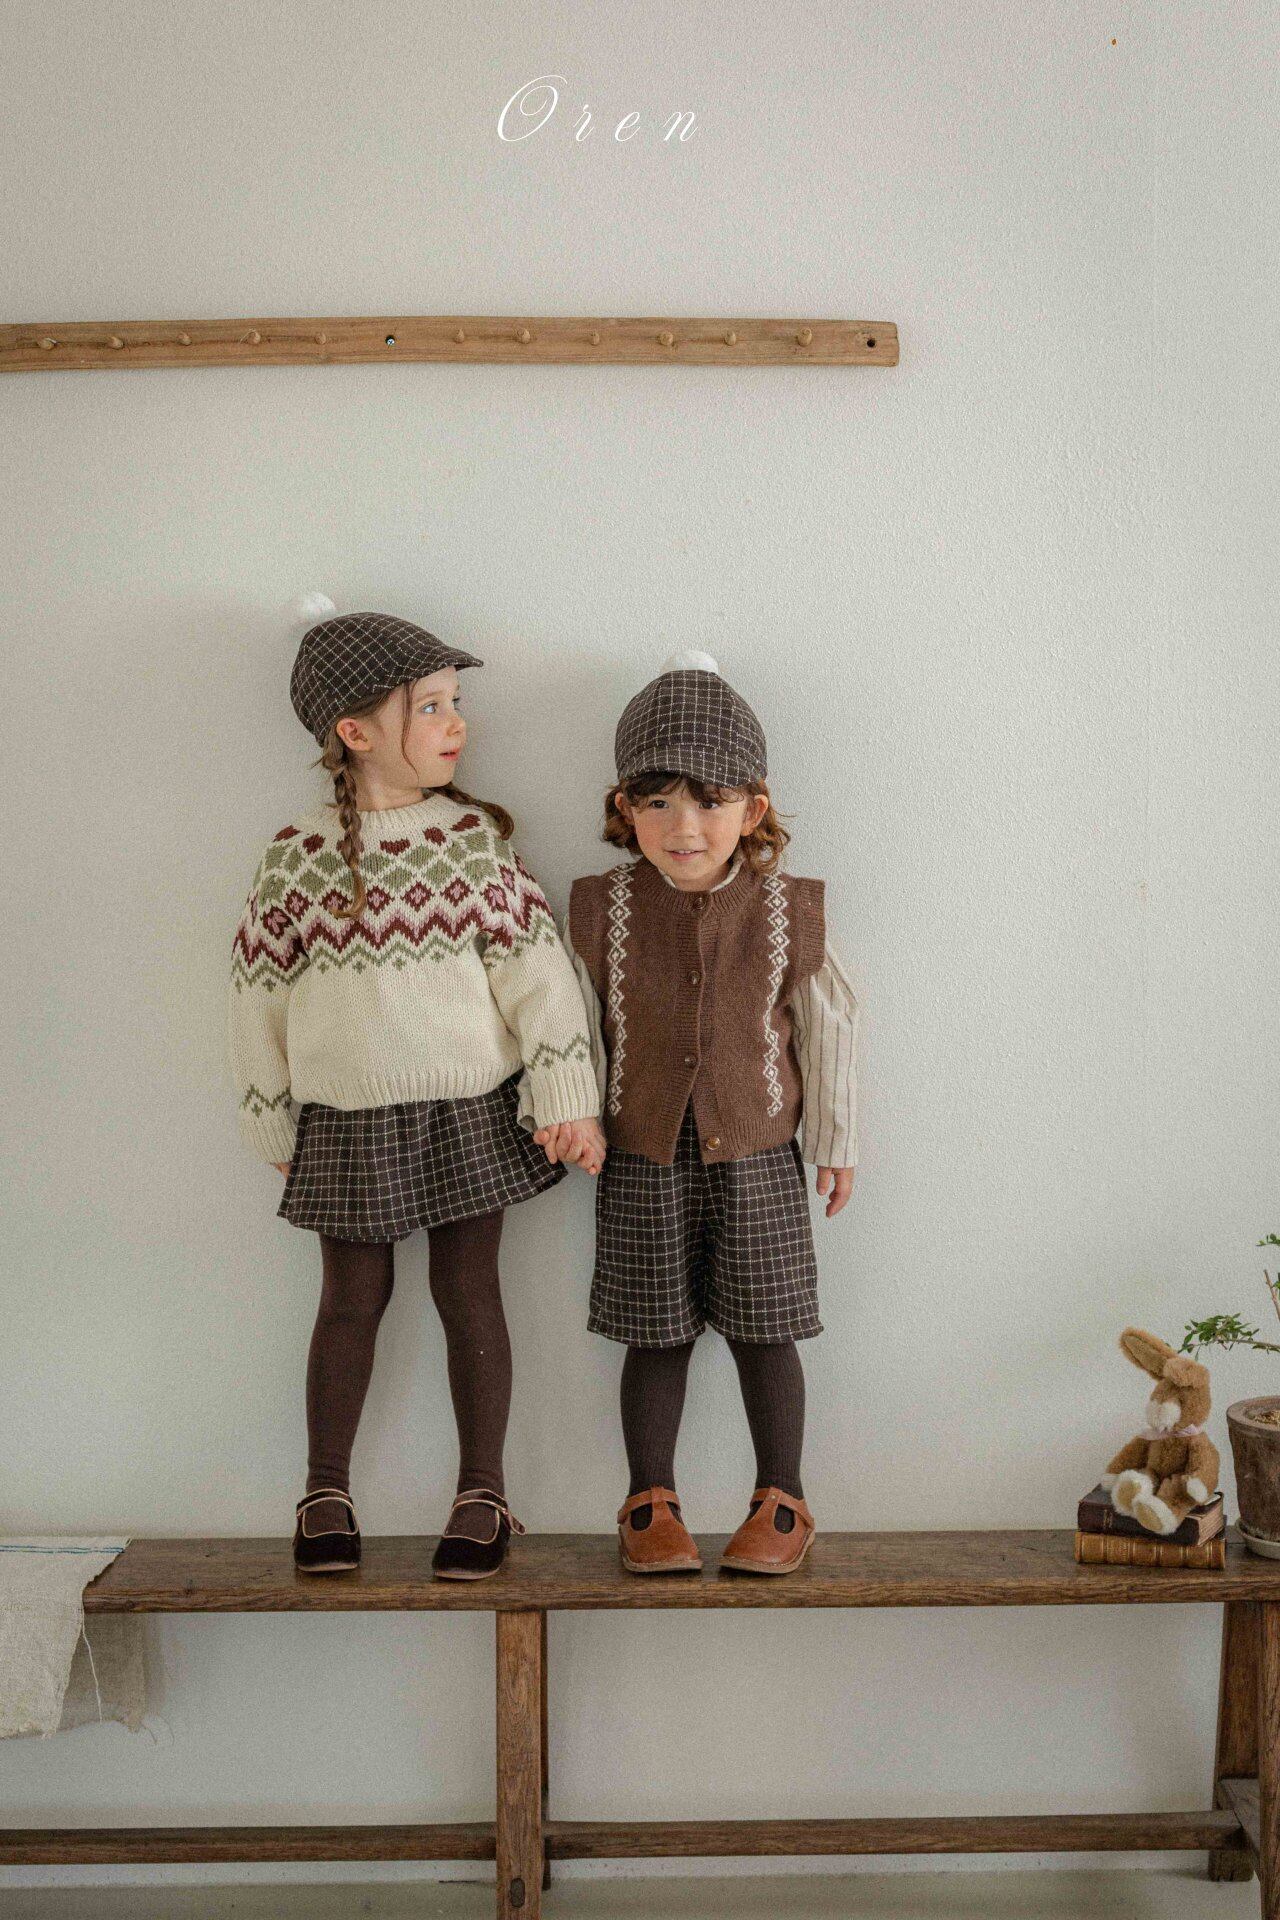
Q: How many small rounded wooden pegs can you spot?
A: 11